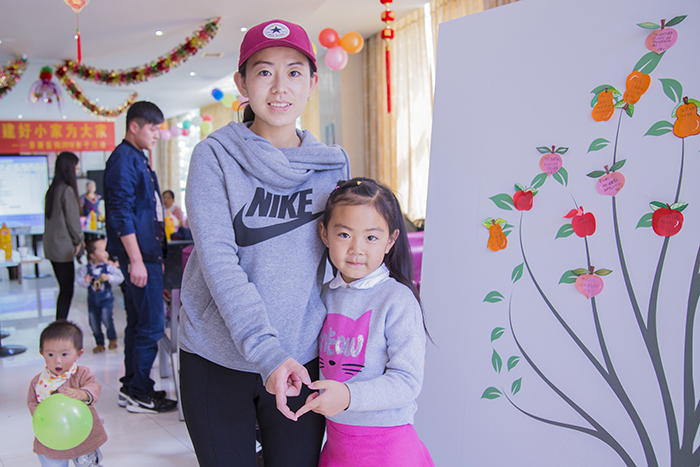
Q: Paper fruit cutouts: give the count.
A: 11